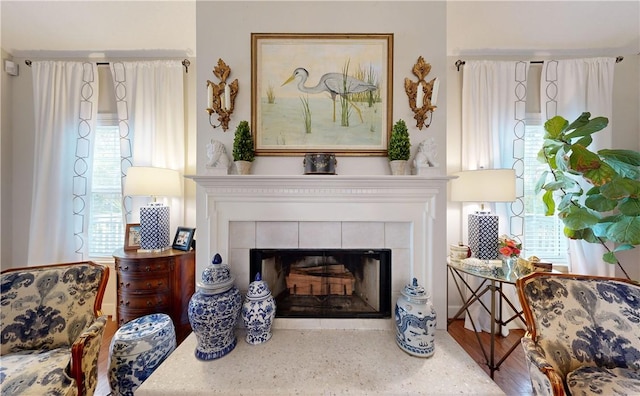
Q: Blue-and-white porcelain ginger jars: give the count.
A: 3